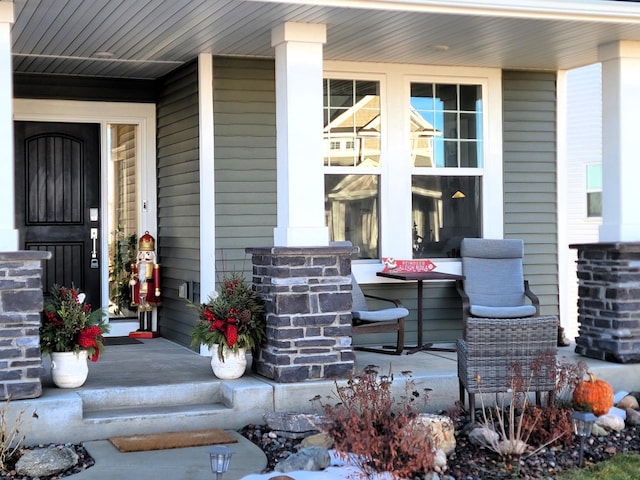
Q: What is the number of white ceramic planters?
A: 2